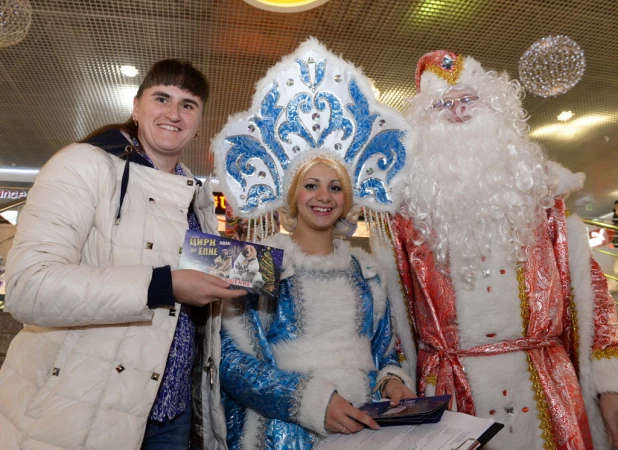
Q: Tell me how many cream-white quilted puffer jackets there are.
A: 1